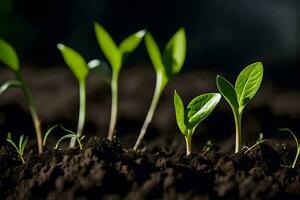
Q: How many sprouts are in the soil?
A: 6